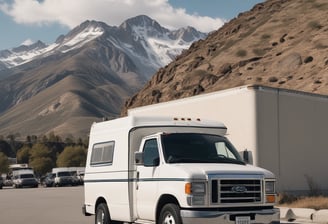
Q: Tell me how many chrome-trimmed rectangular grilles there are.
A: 1